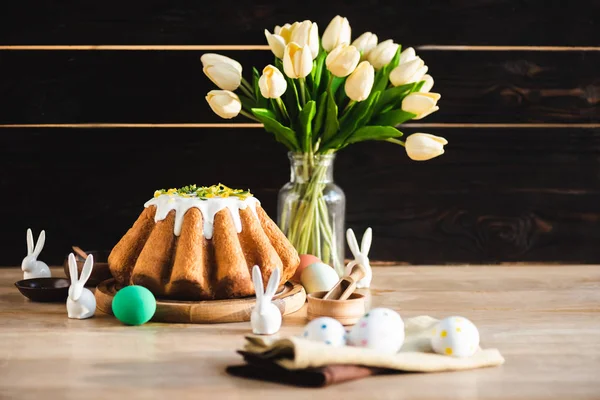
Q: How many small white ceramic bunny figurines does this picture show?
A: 4